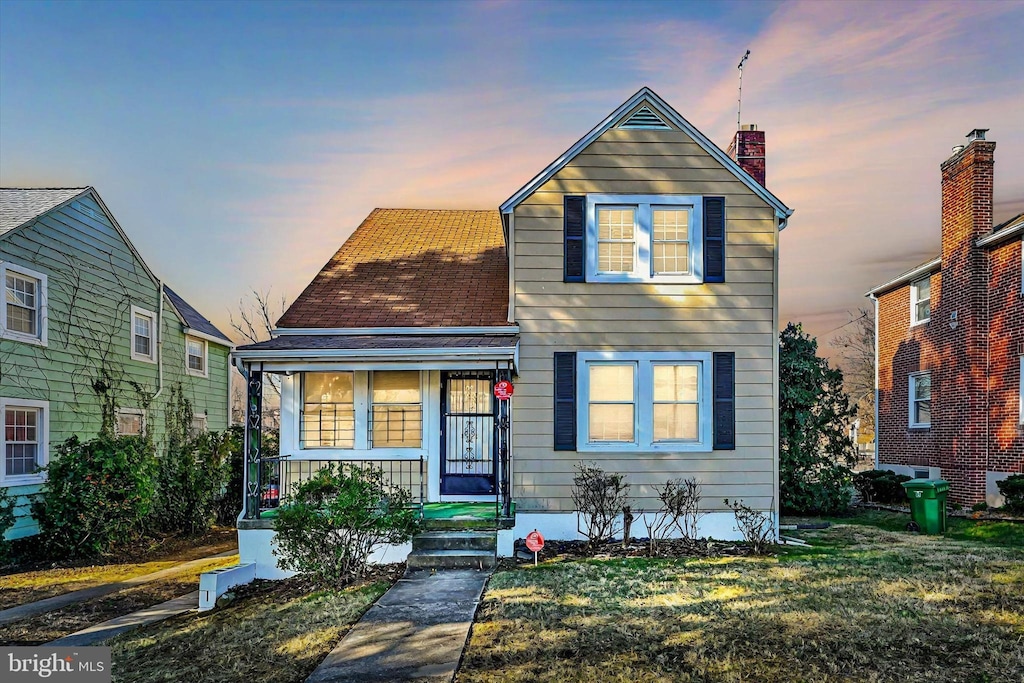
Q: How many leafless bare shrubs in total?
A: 3